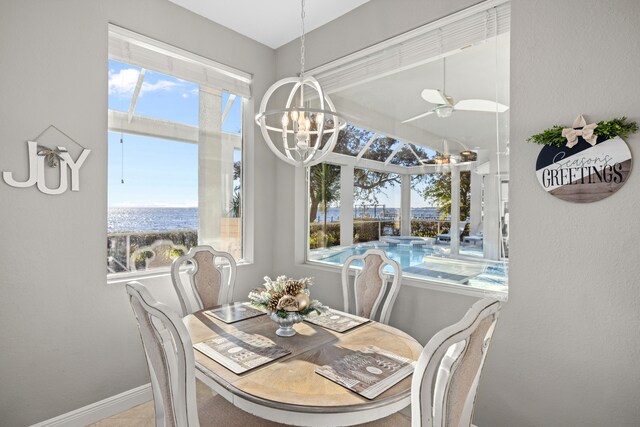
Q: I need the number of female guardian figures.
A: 0